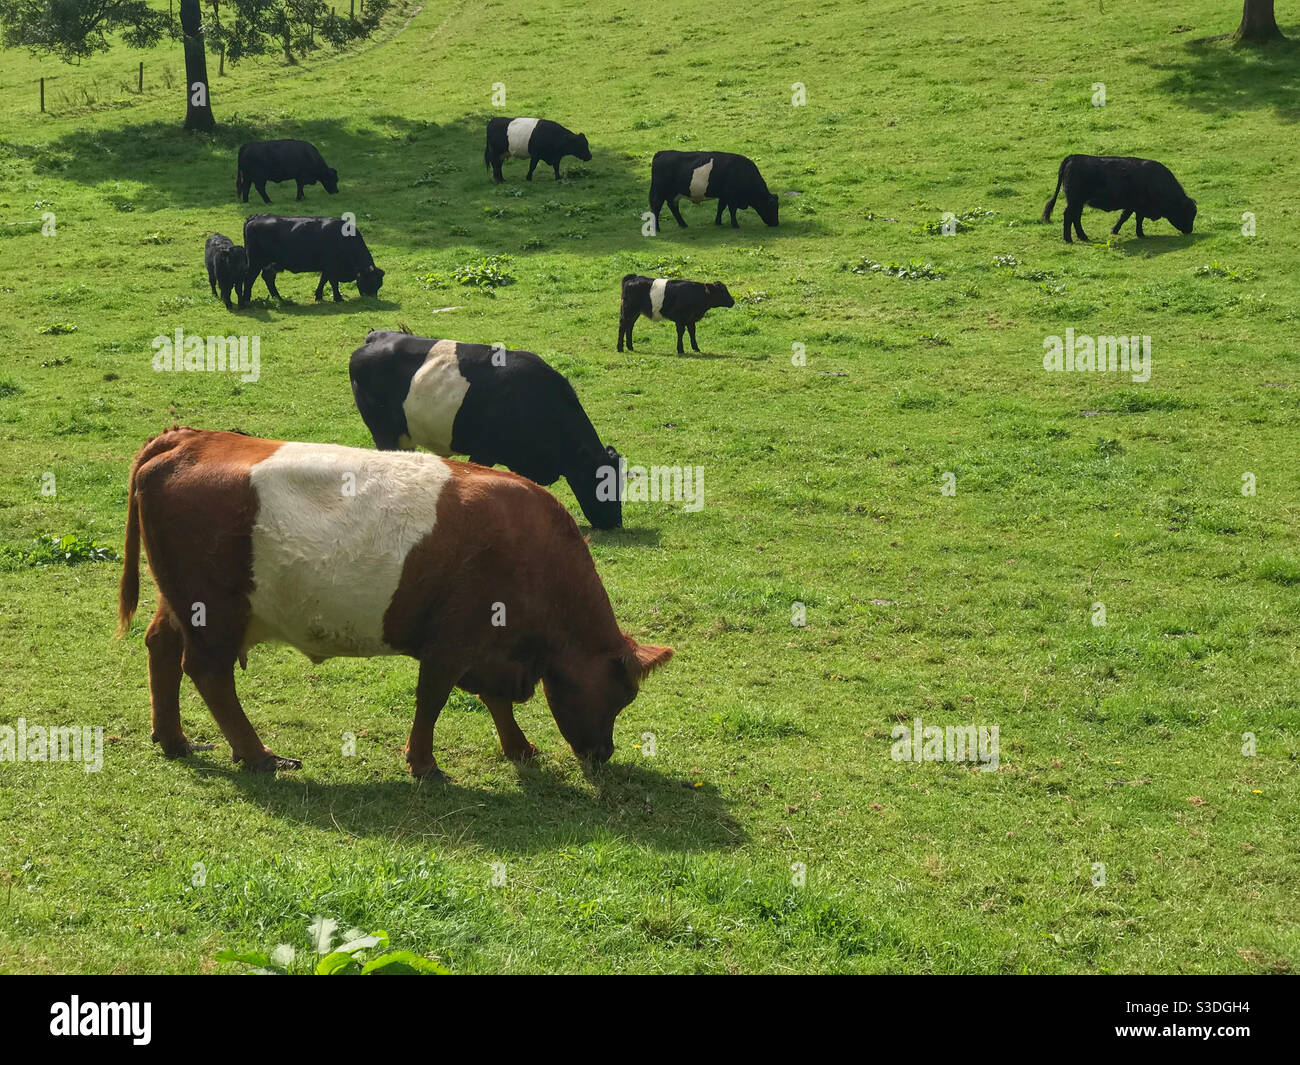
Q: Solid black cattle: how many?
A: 4